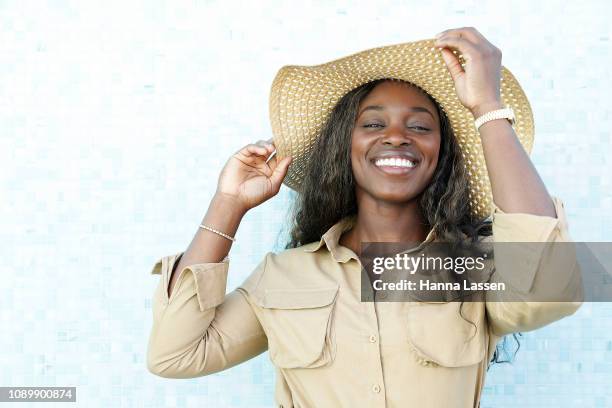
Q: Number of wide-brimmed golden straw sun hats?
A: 1